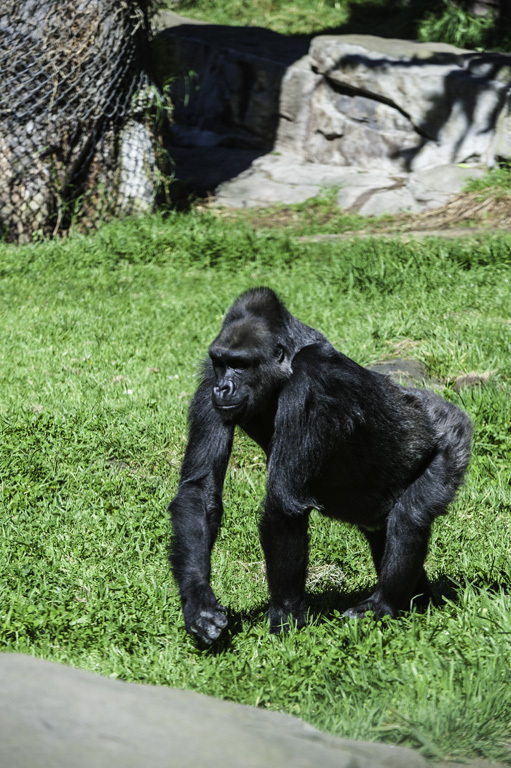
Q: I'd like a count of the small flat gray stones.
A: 2